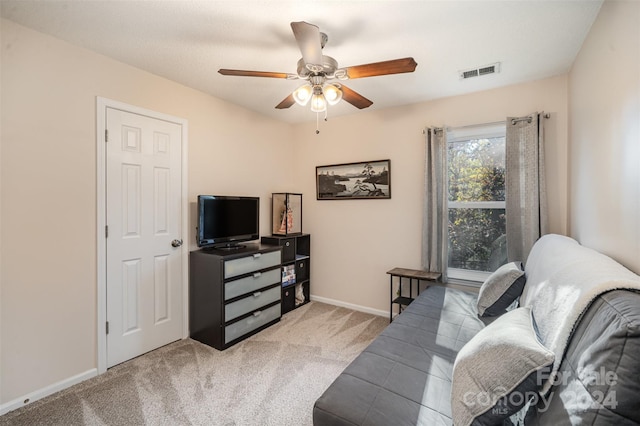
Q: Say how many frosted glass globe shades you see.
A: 3